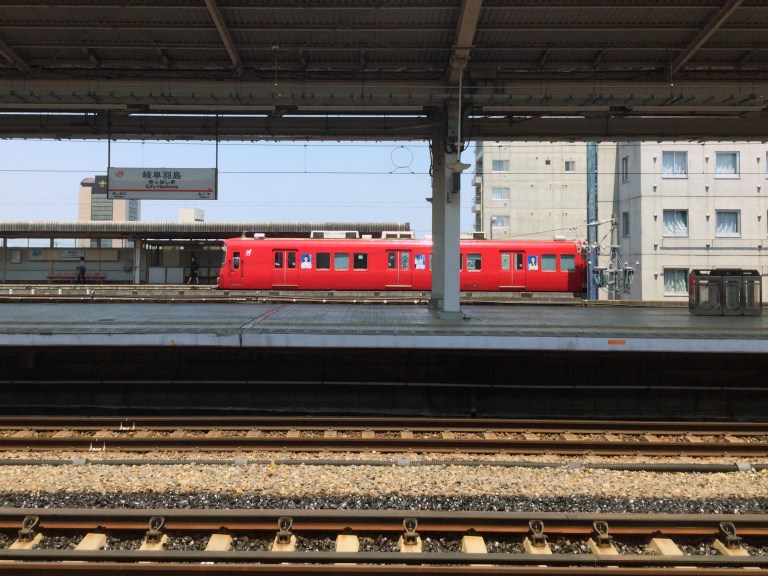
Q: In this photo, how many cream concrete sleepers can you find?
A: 12